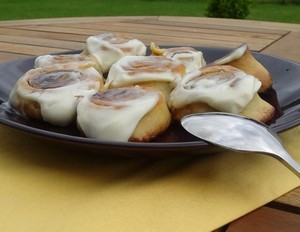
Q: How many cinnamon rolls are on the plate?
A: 8